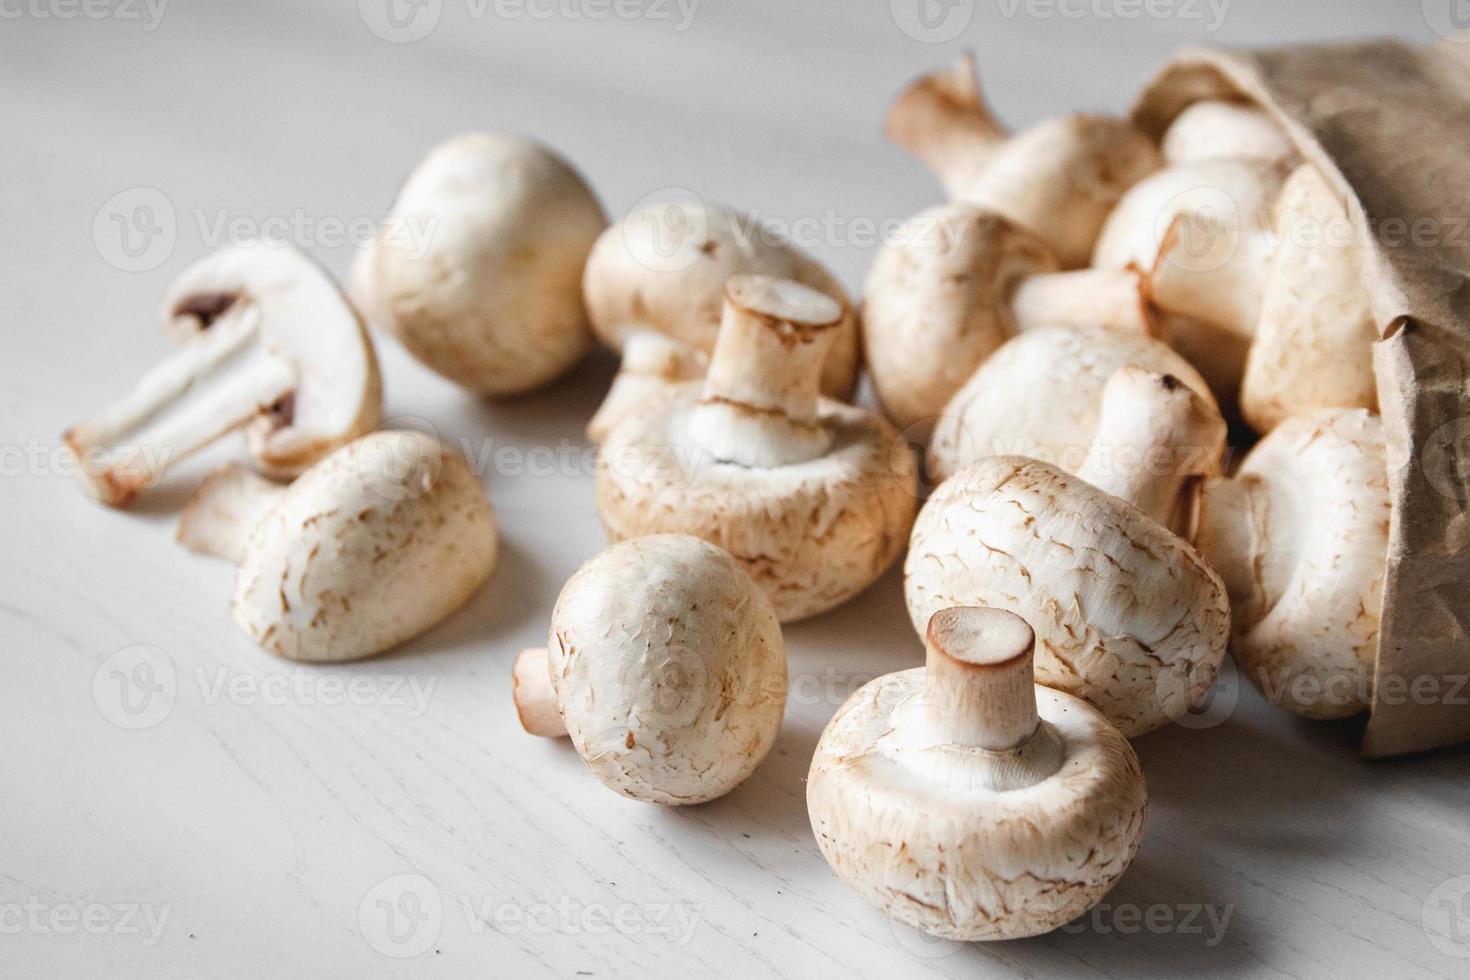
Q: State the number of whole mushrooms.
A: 14